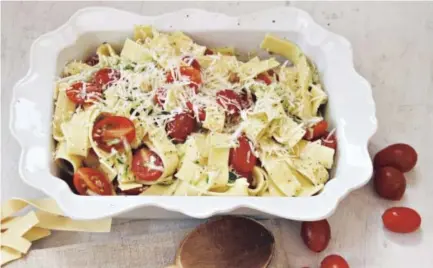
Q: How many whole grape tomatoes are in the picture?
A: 5